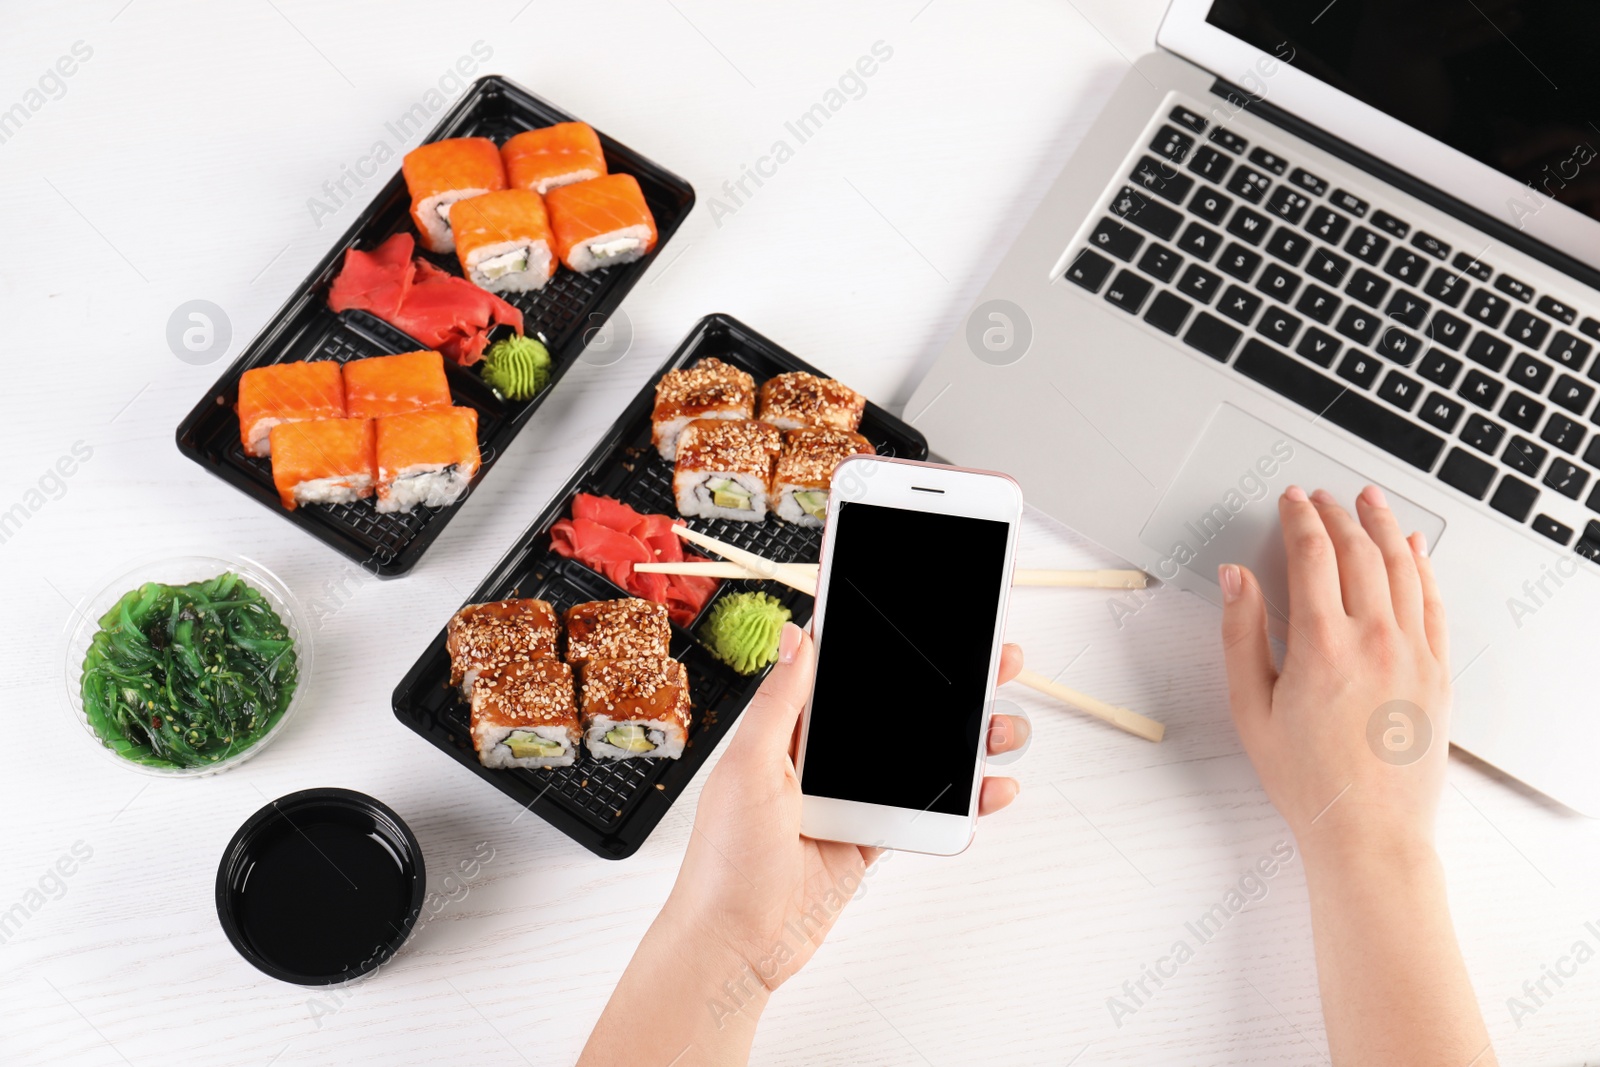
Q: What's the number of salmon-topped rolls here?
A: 8